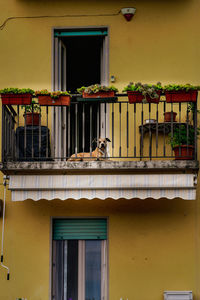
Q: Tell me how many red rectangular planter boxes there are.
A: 5